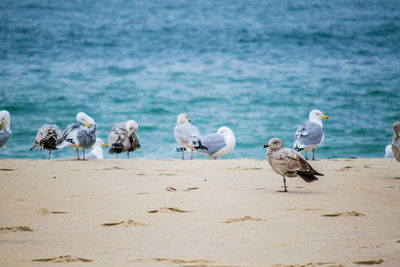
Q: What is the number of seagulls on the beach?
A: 11